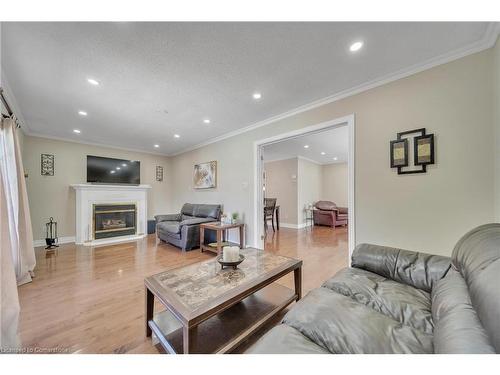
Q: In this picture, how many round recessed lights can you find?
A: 11